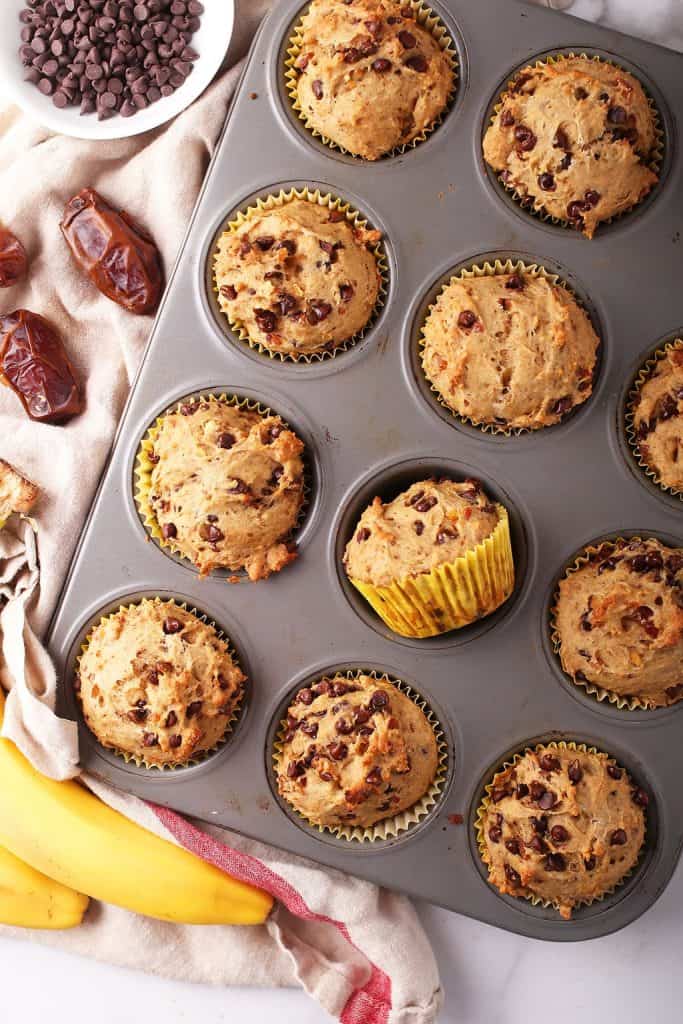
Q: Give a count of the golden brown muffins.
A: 11